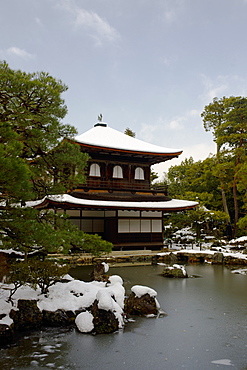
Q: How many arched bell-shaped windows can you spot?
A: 3